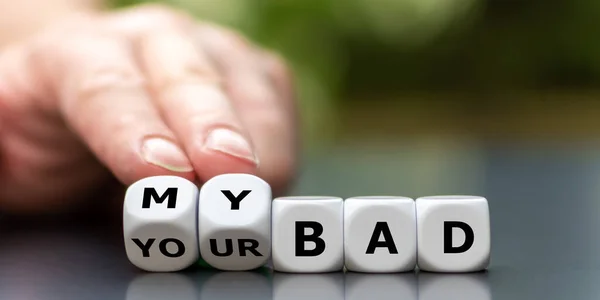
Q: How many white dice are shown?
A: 5